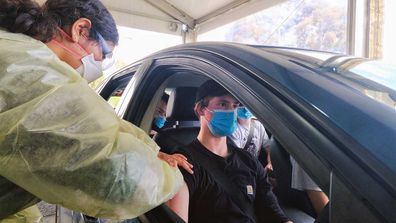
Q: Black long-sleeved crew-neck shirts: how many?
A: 1